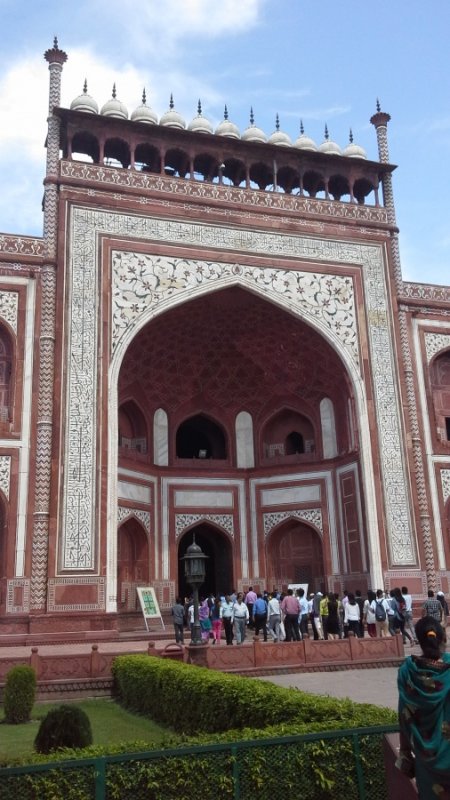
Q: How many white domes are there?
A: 11